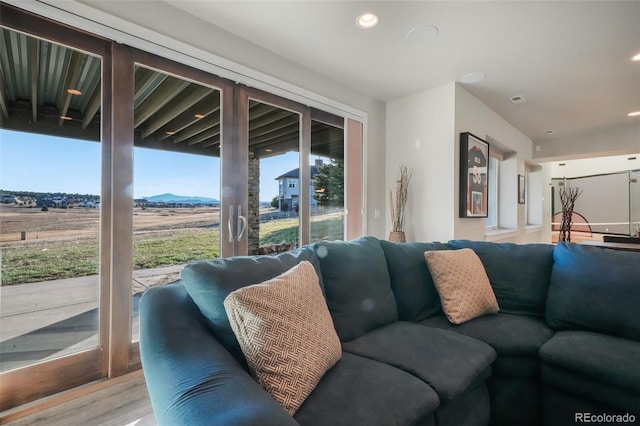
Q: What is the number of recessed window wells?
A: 2